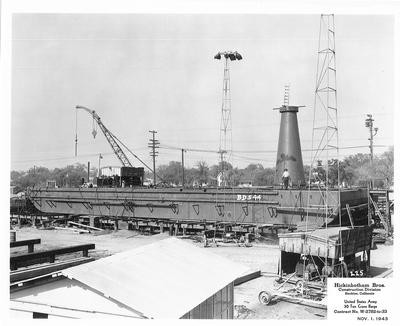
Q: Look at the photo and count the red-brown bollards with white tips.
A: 0